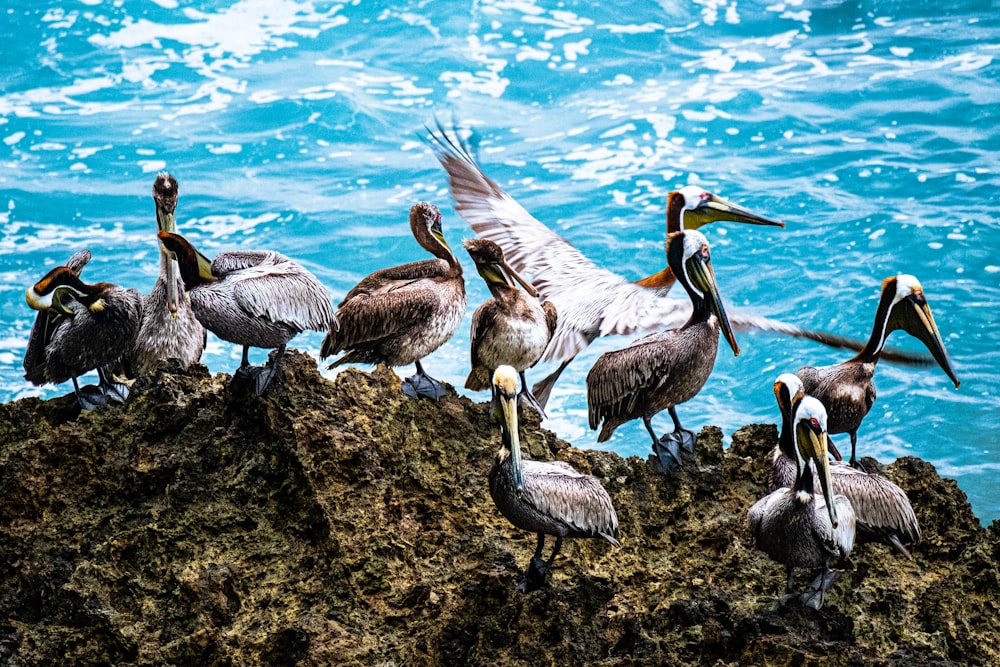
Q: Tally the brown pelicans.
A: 11